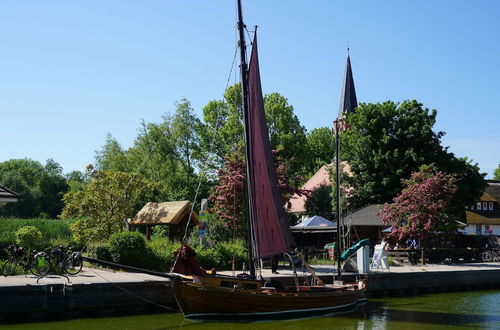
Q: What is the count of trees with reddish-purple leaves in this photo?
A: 2